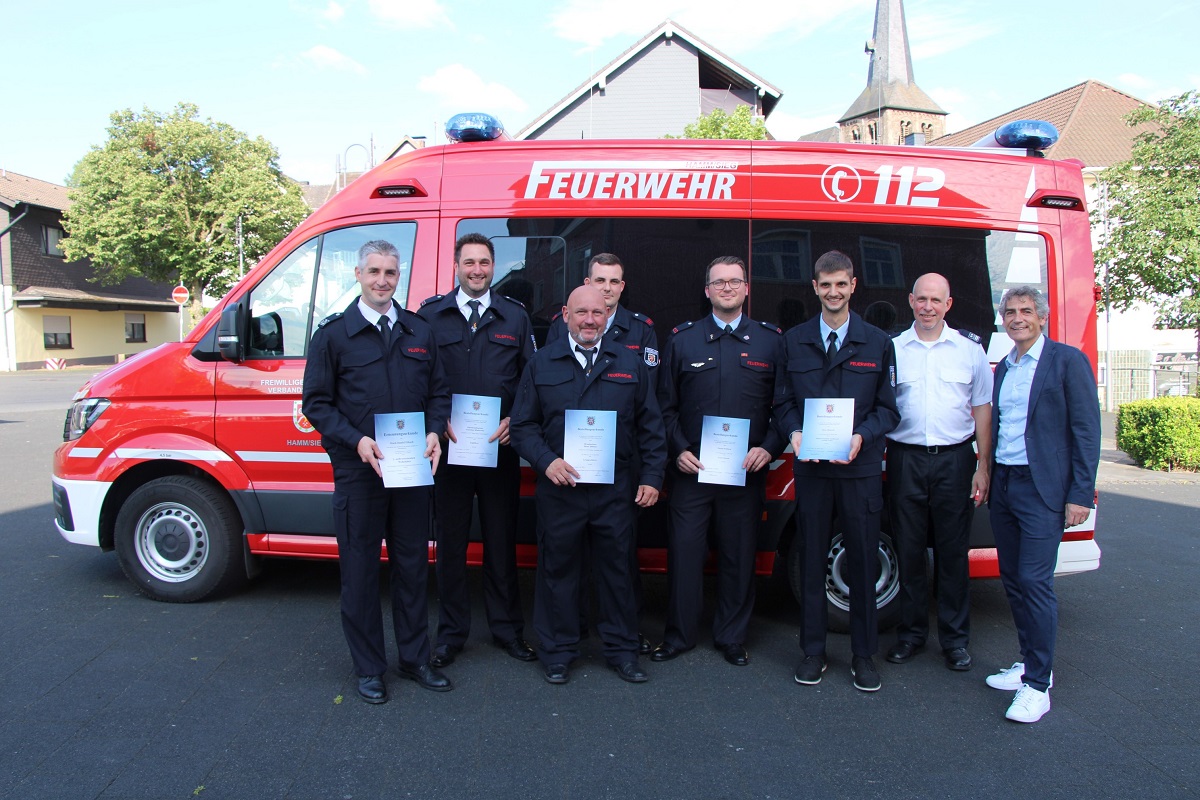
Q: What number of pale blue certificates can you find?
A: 5